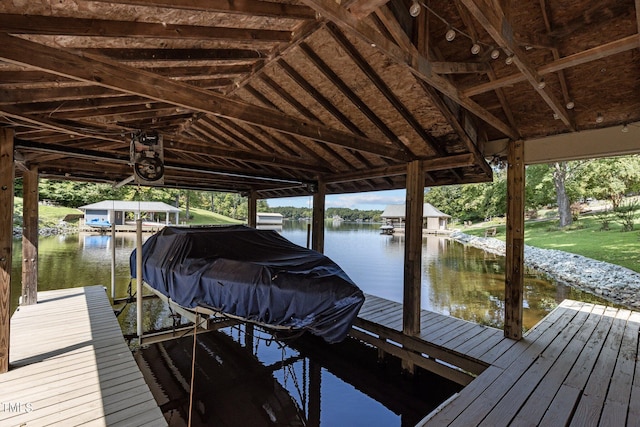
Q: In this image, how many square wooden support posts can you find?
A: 6